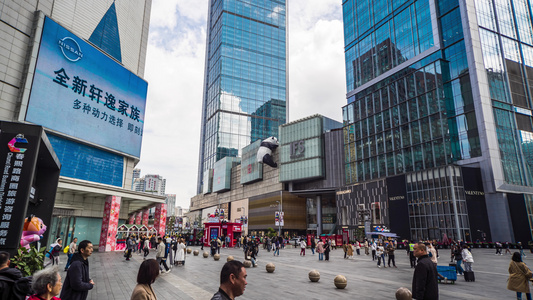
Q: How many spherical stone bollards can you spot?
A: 10